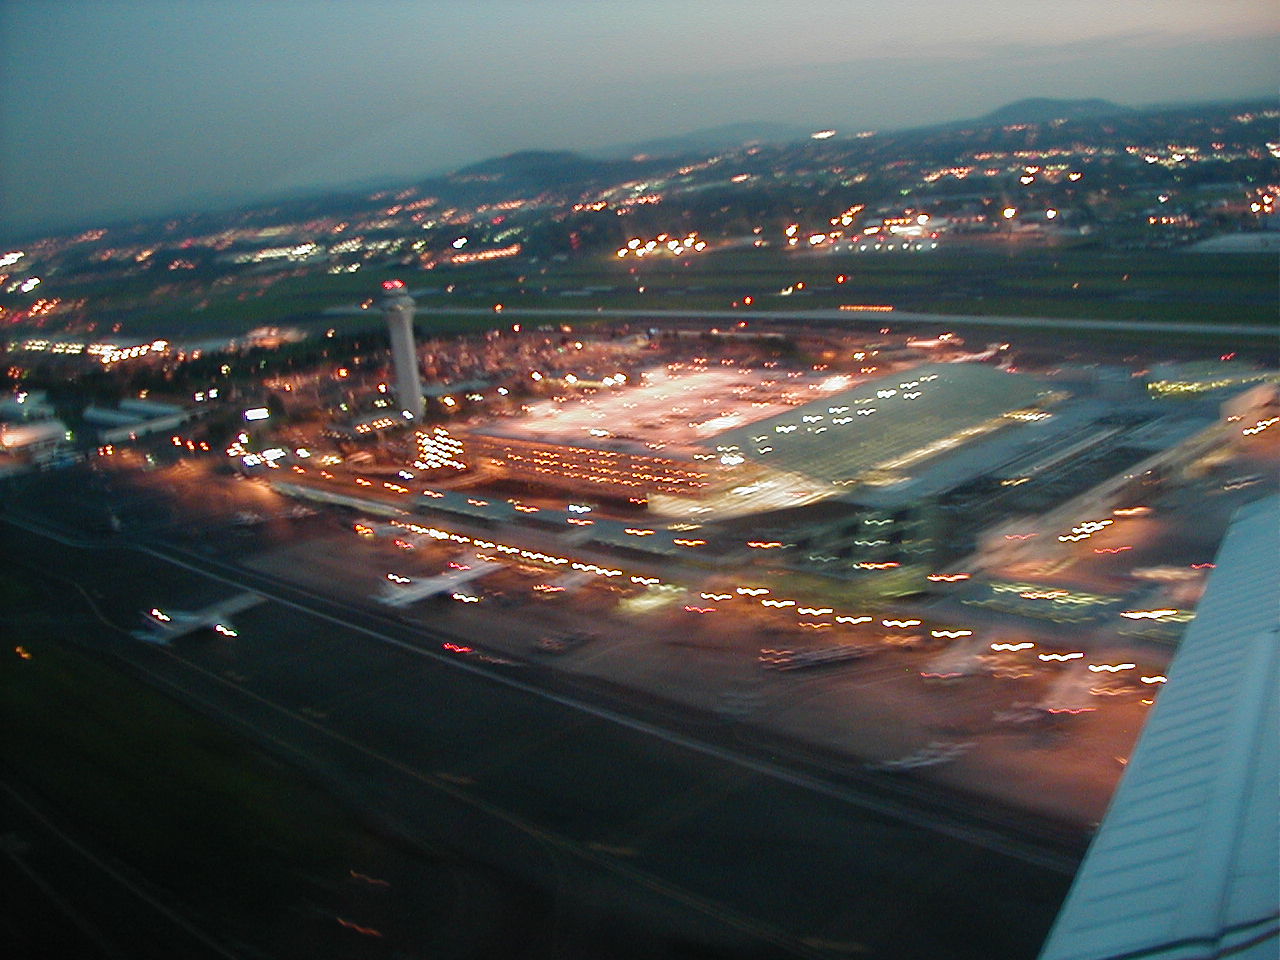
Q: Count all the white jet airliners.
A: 2